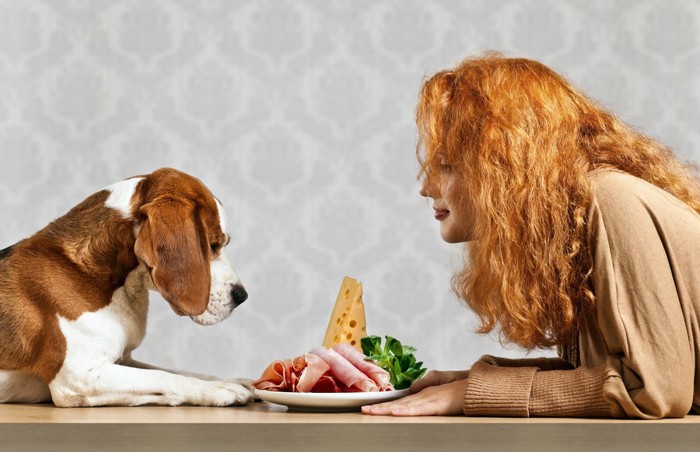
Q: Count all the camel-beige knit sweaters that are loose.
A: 1